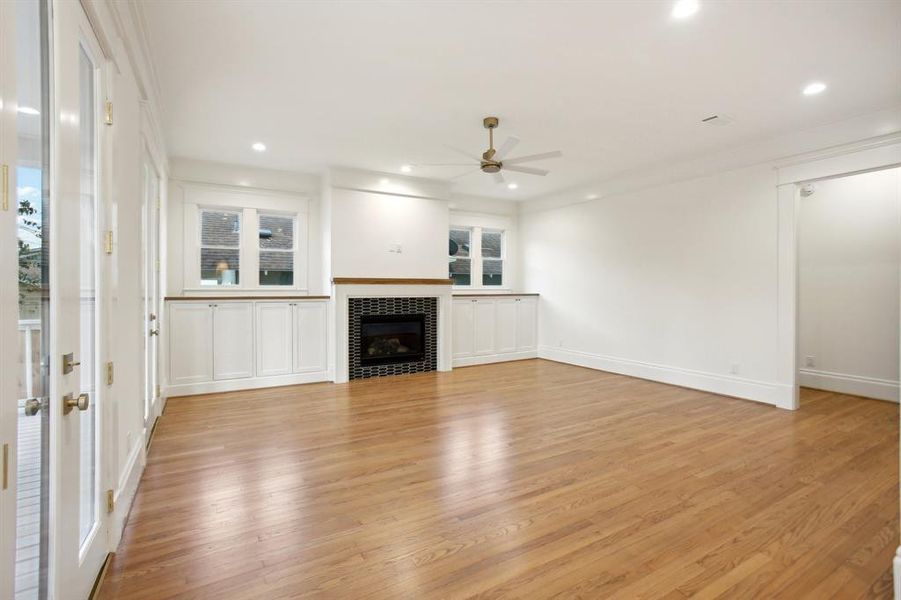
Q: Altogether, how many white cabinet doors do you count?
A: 8